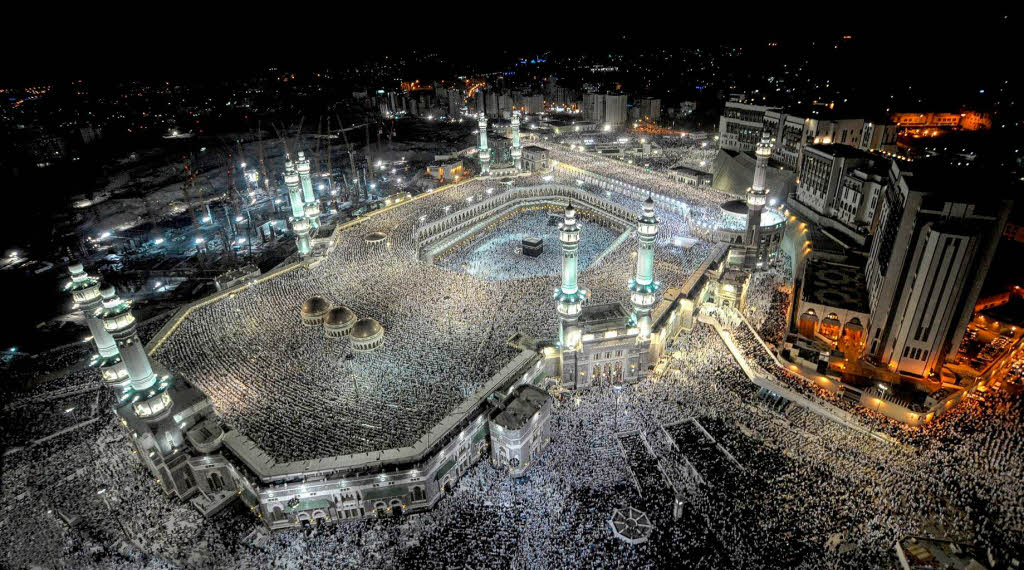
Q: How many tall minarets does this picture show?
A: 9